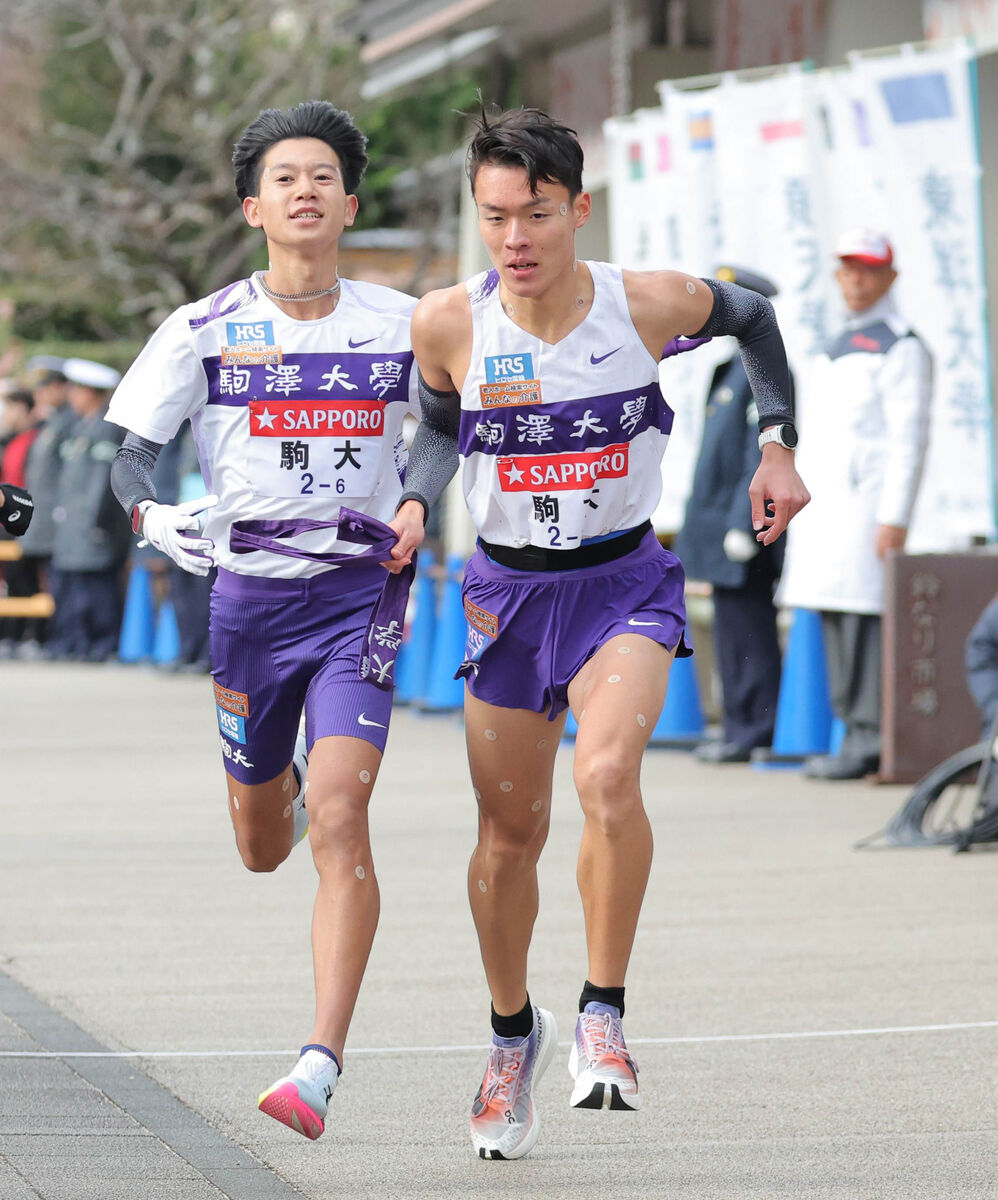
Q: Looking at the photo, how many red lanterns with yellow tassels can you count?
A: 0